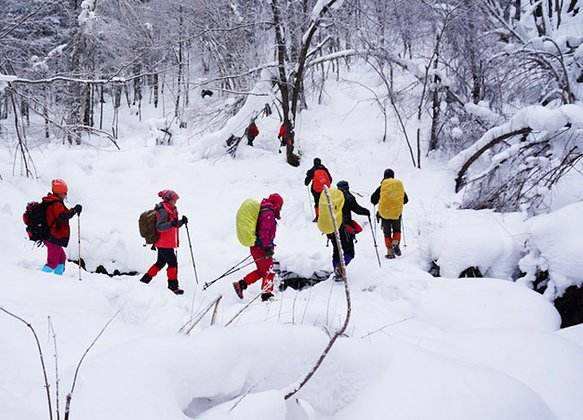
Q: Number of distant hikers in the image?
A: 2